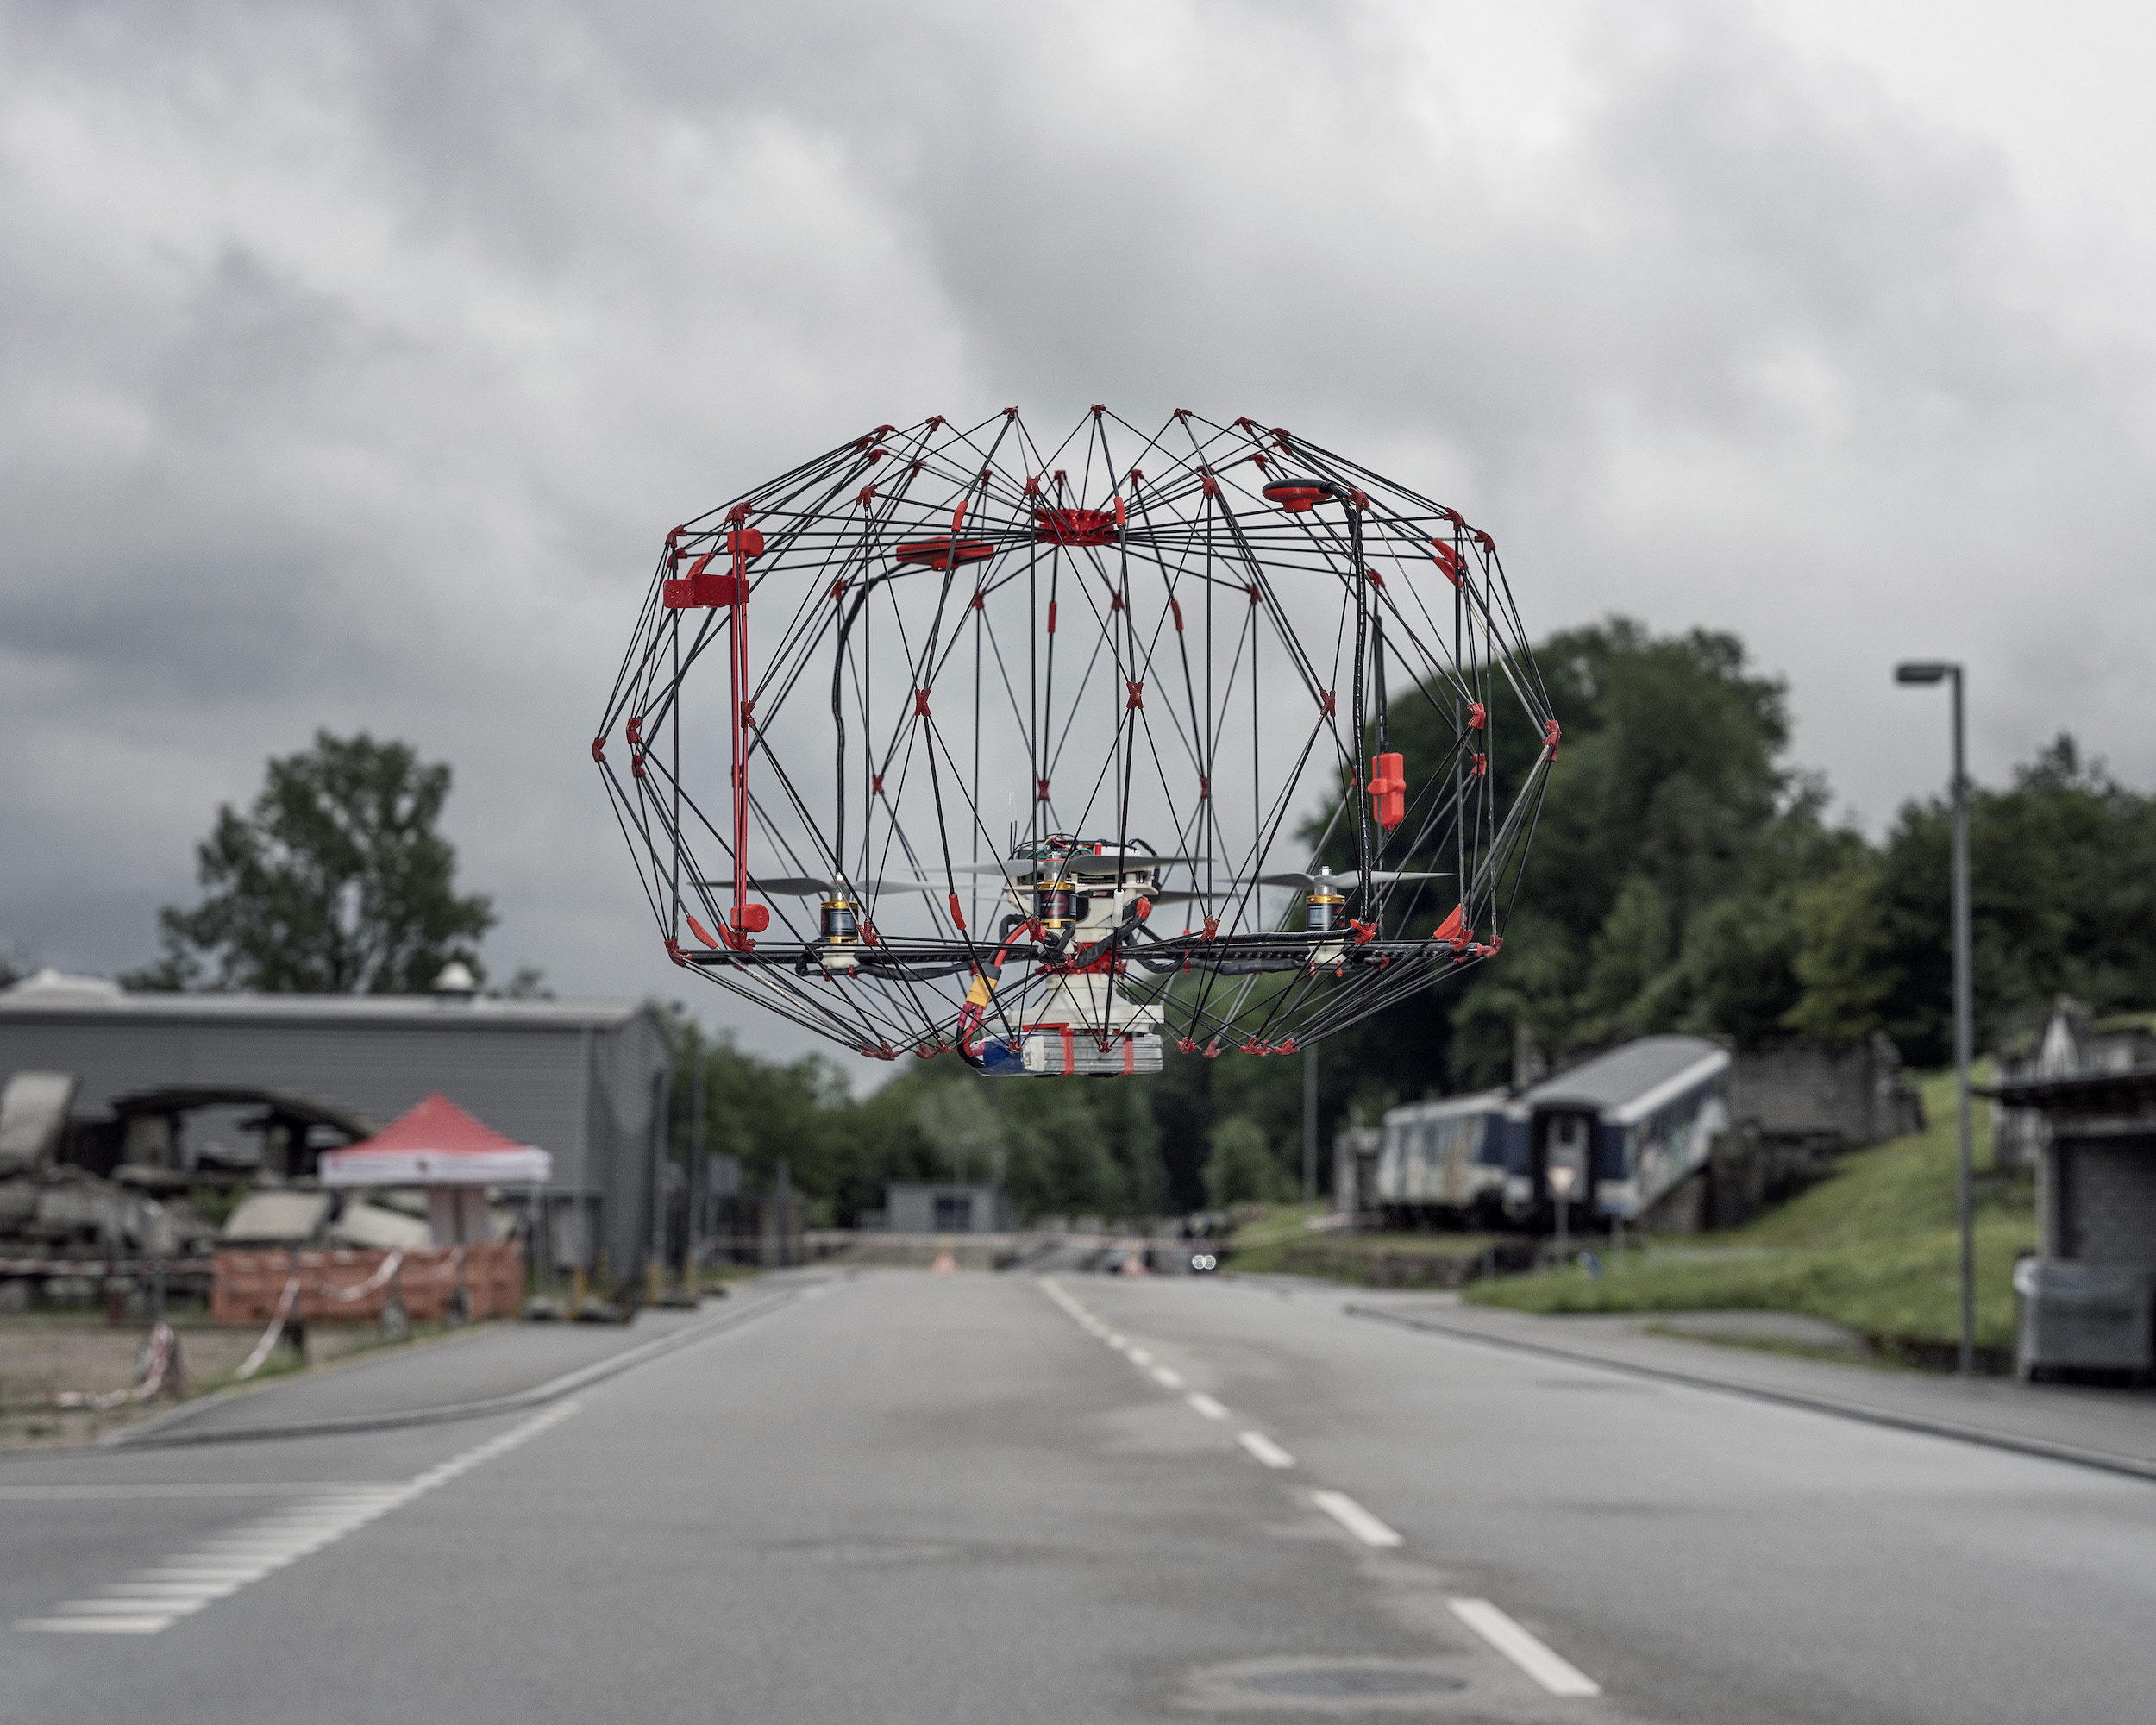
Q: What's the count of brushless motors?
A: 3